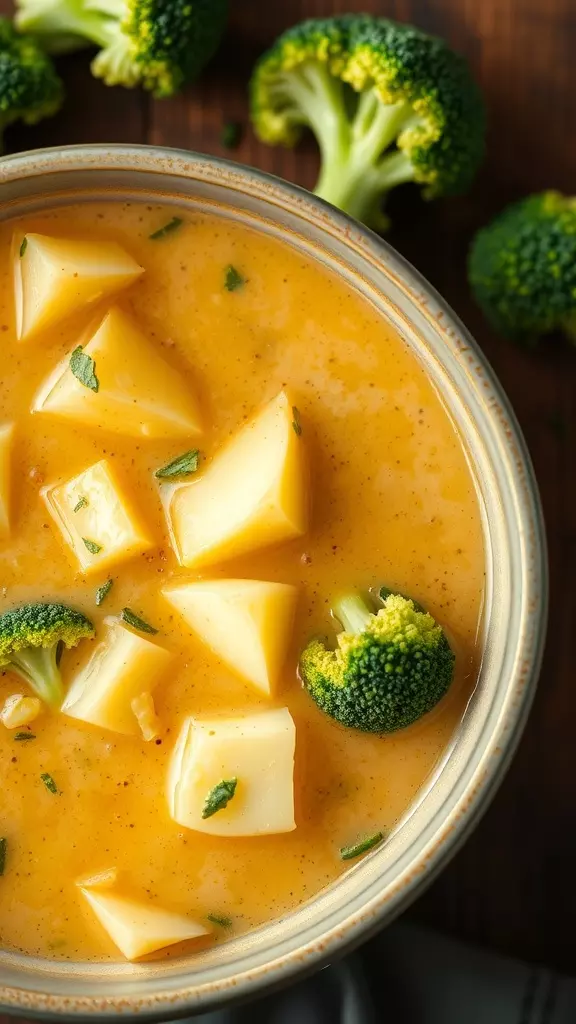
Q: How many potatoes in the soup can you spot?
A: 9